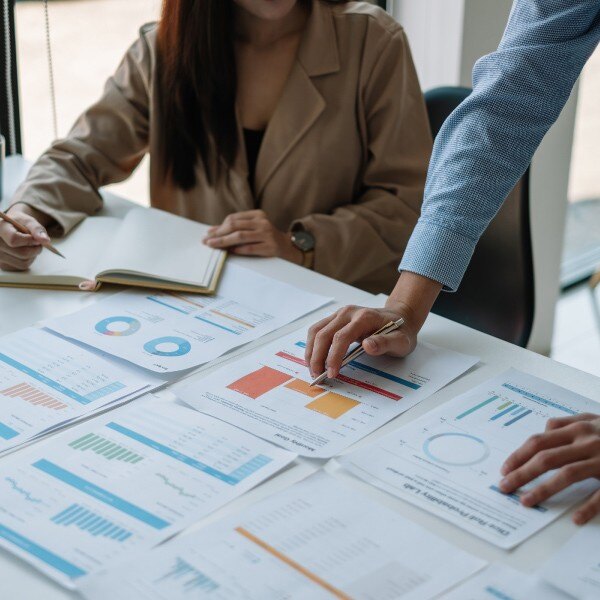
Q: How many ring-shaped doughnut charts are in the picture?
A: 3